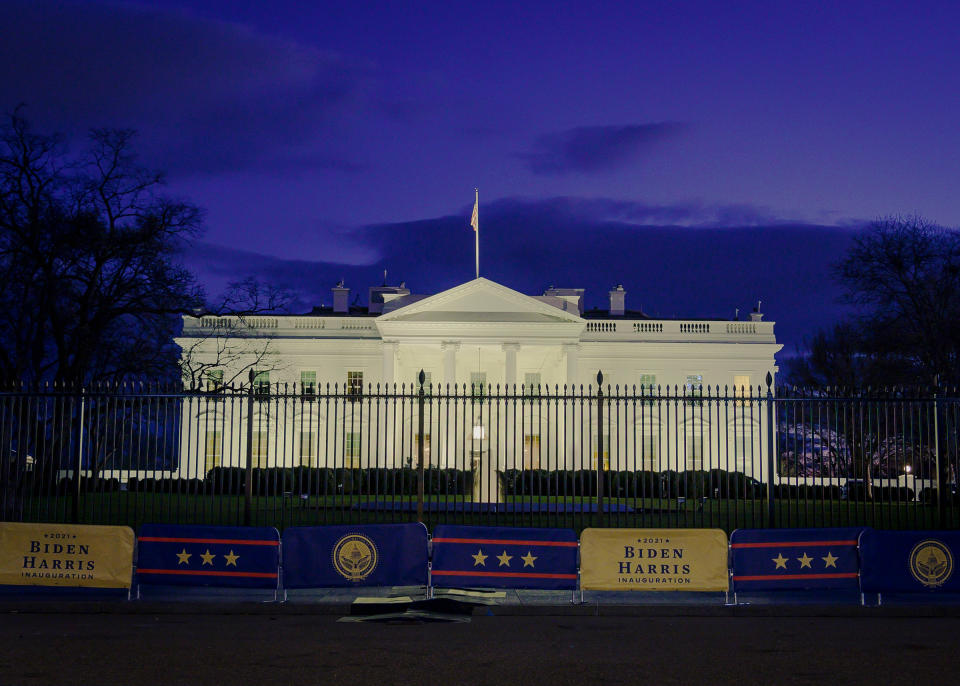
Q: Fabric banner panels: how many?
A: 7